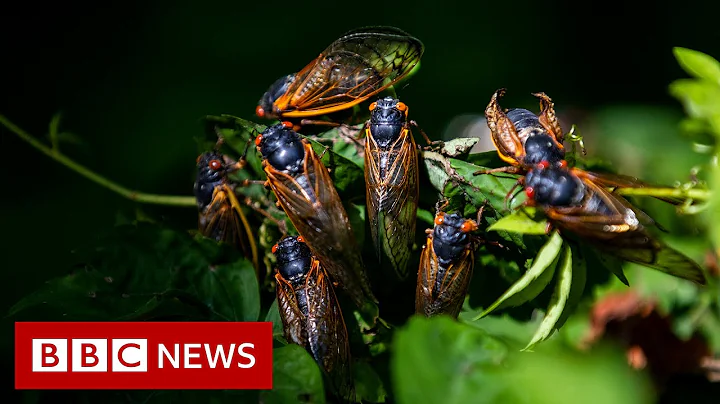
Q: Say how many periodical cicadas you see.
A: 8